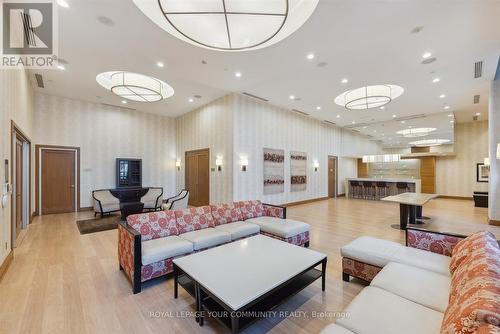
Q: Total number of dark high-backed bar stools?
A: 4